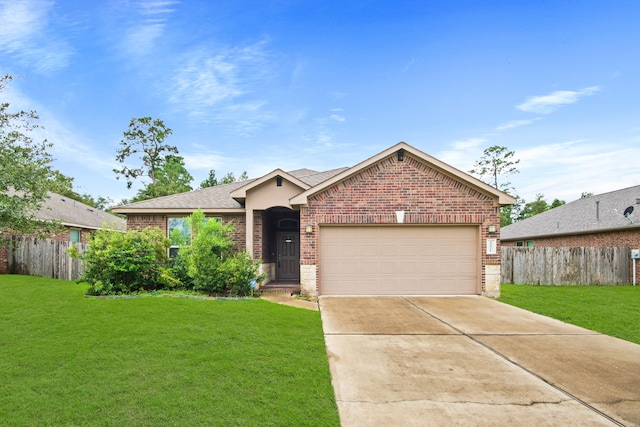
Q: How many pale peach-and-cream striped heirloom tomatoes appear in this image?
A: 0